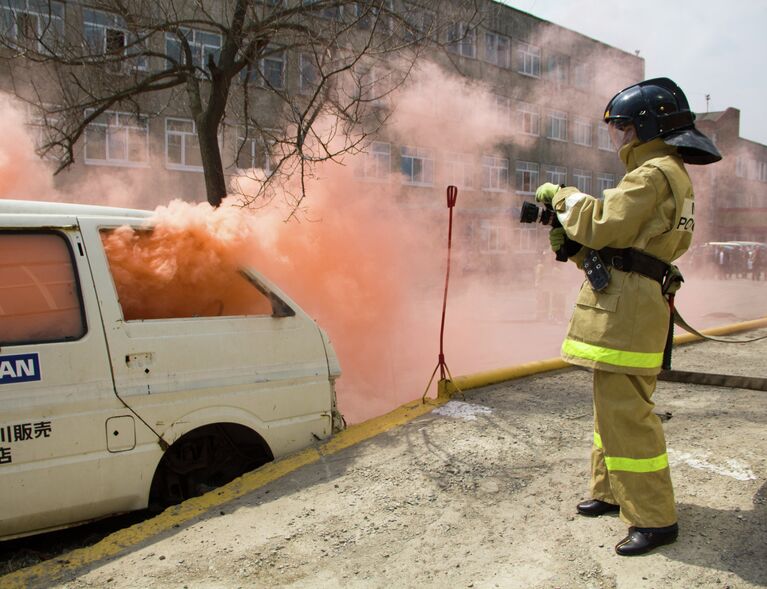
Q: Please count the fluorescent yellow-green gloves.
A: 2